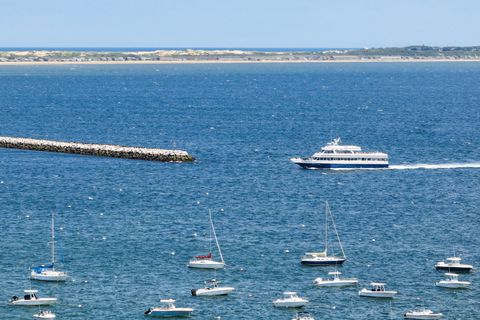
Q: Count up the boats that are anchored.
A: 14